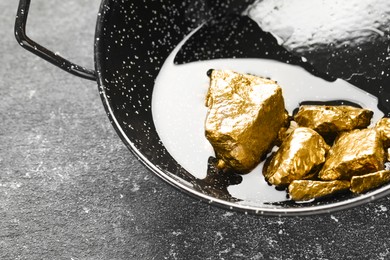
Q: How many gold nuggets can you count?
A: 7